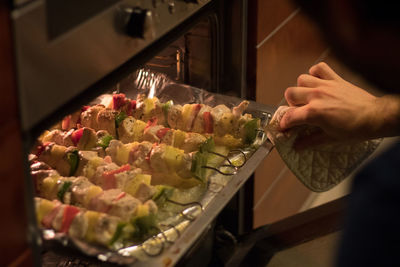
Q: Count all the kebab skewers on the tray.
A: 6